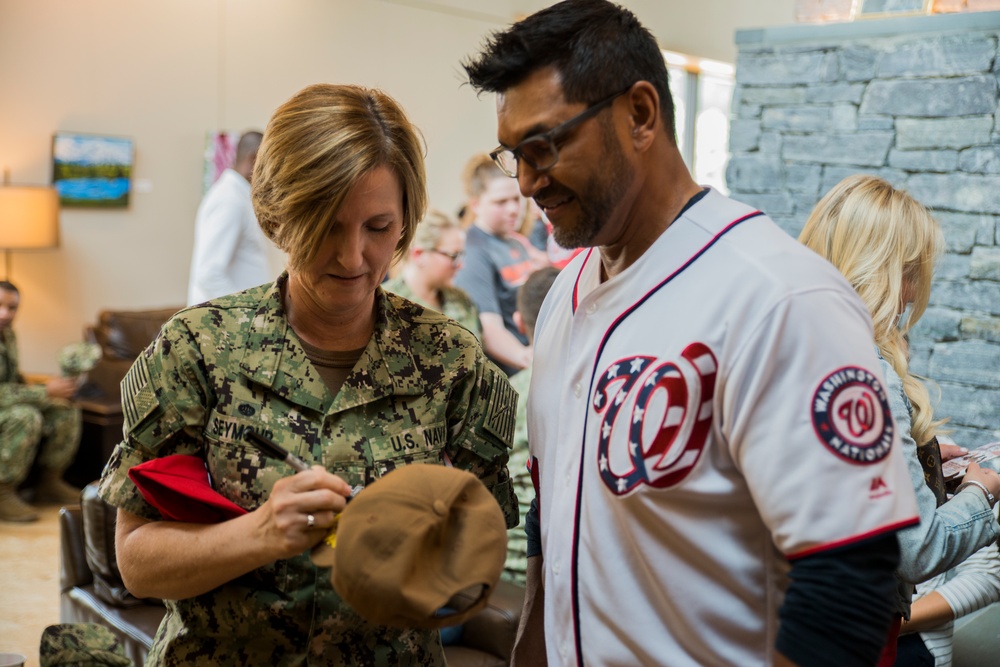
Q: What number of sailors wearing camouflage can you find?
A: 4